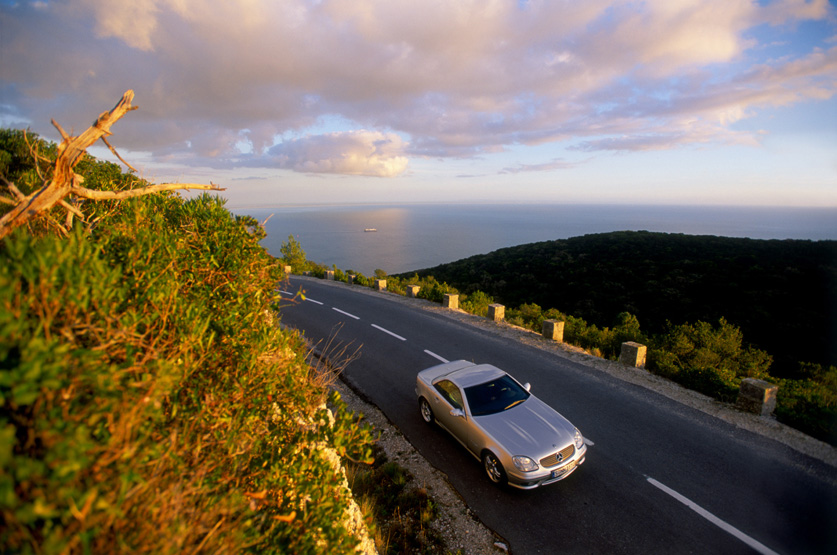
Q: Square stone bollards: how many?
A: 11